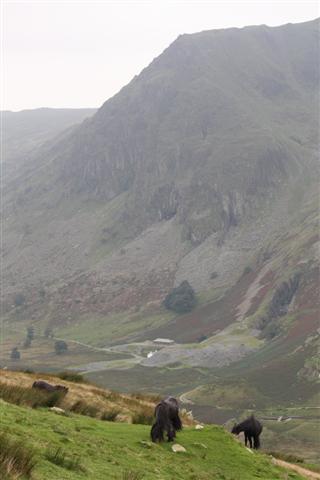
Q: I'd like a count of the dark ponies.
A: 3